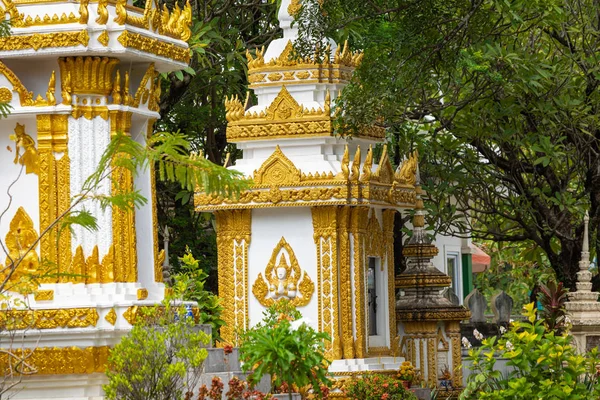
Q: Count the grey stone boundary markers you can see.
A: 3